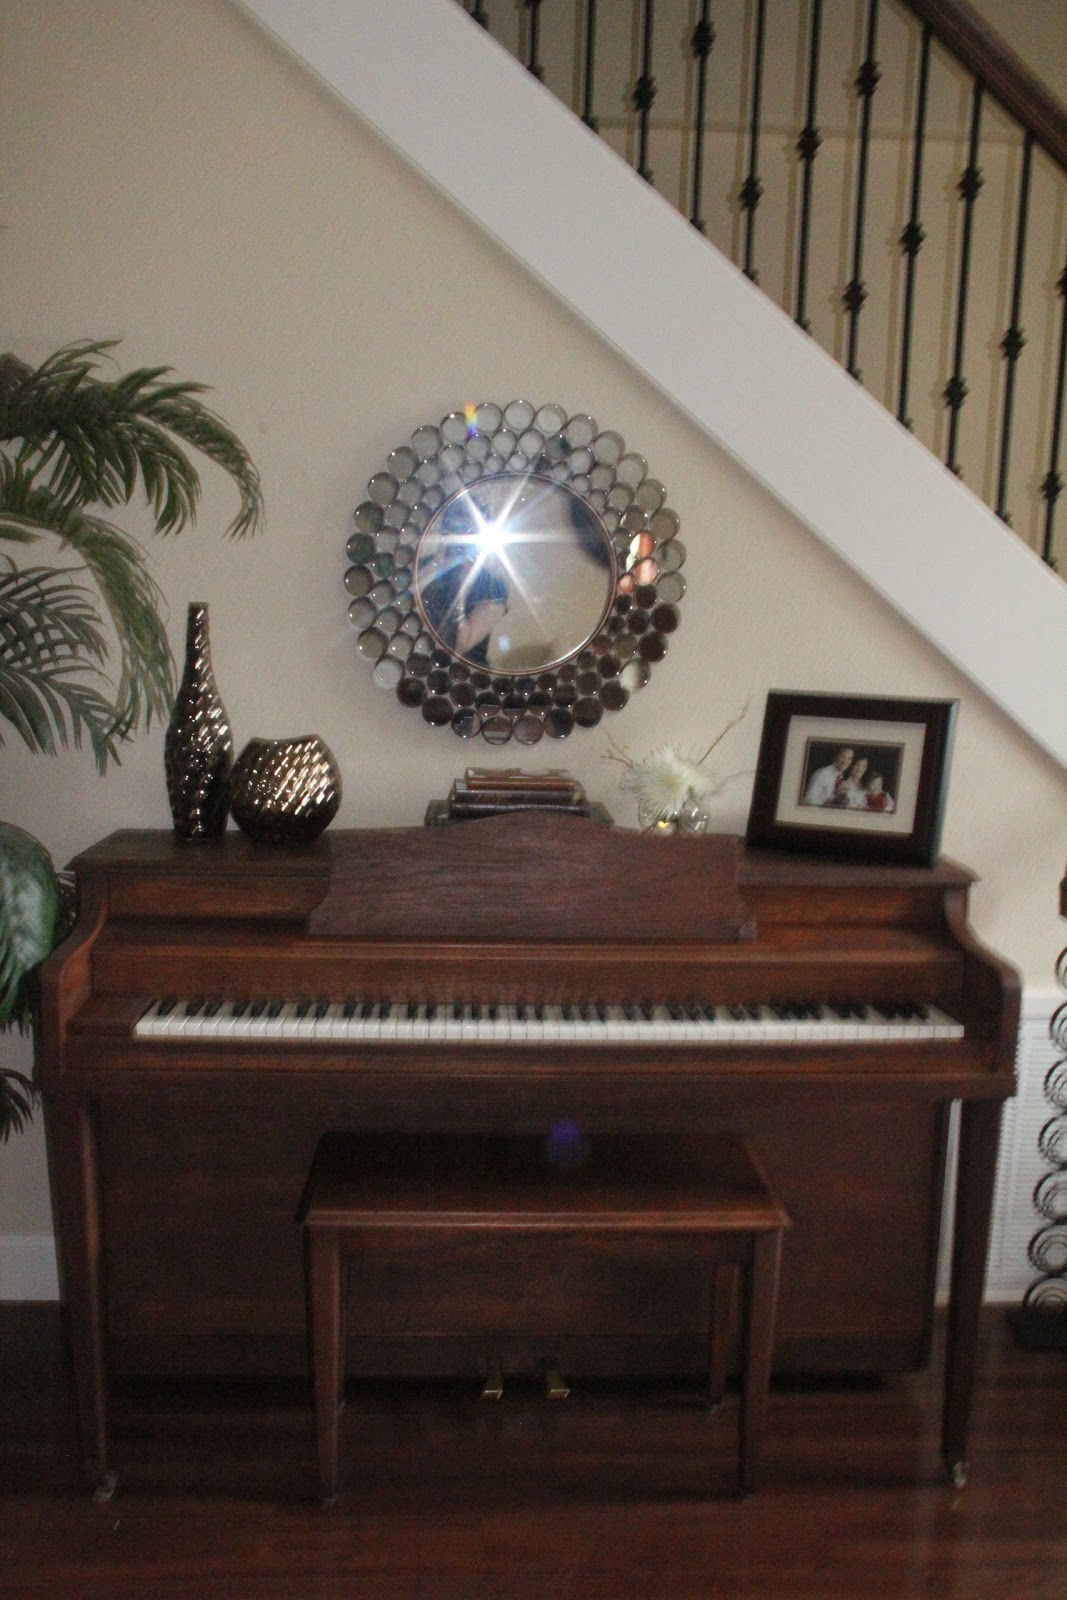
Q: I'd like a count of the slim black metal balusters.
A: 12